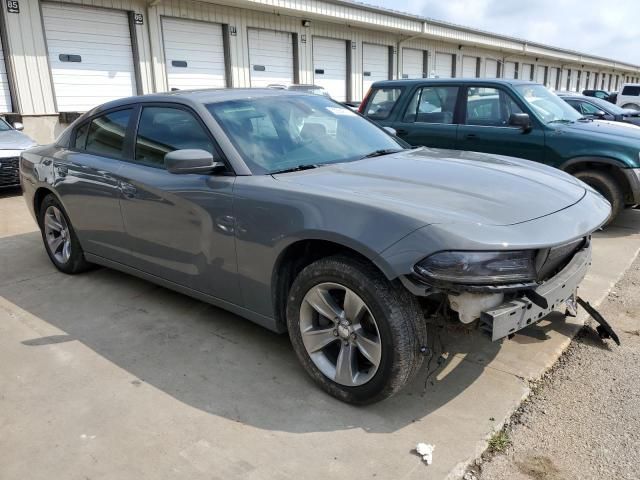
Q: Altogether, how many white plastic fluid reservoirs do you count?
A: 1